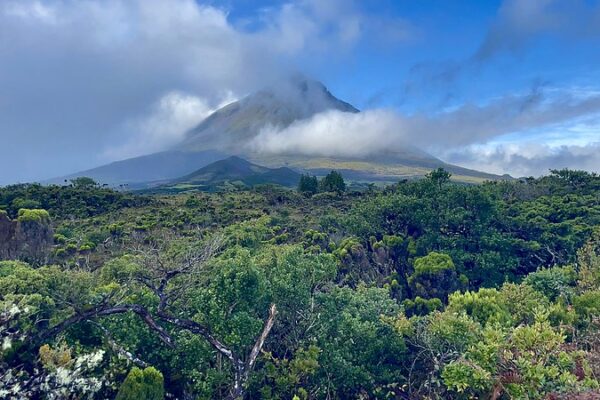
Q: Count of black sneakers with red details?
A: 0